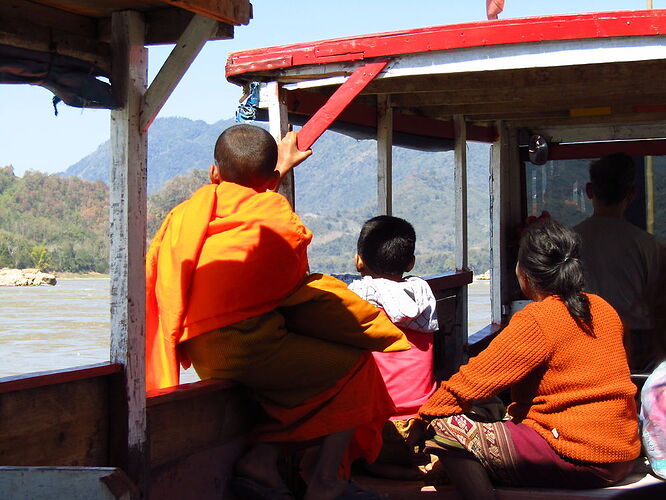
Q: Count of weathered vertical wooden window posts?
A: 5